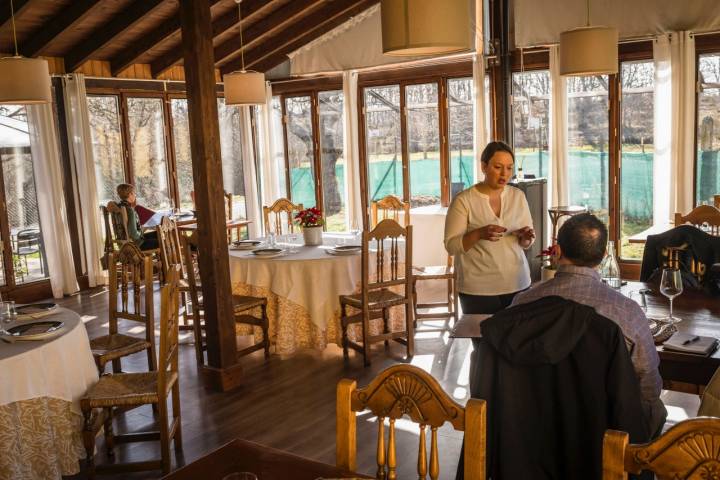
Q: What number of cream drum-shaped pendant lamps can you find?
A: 4